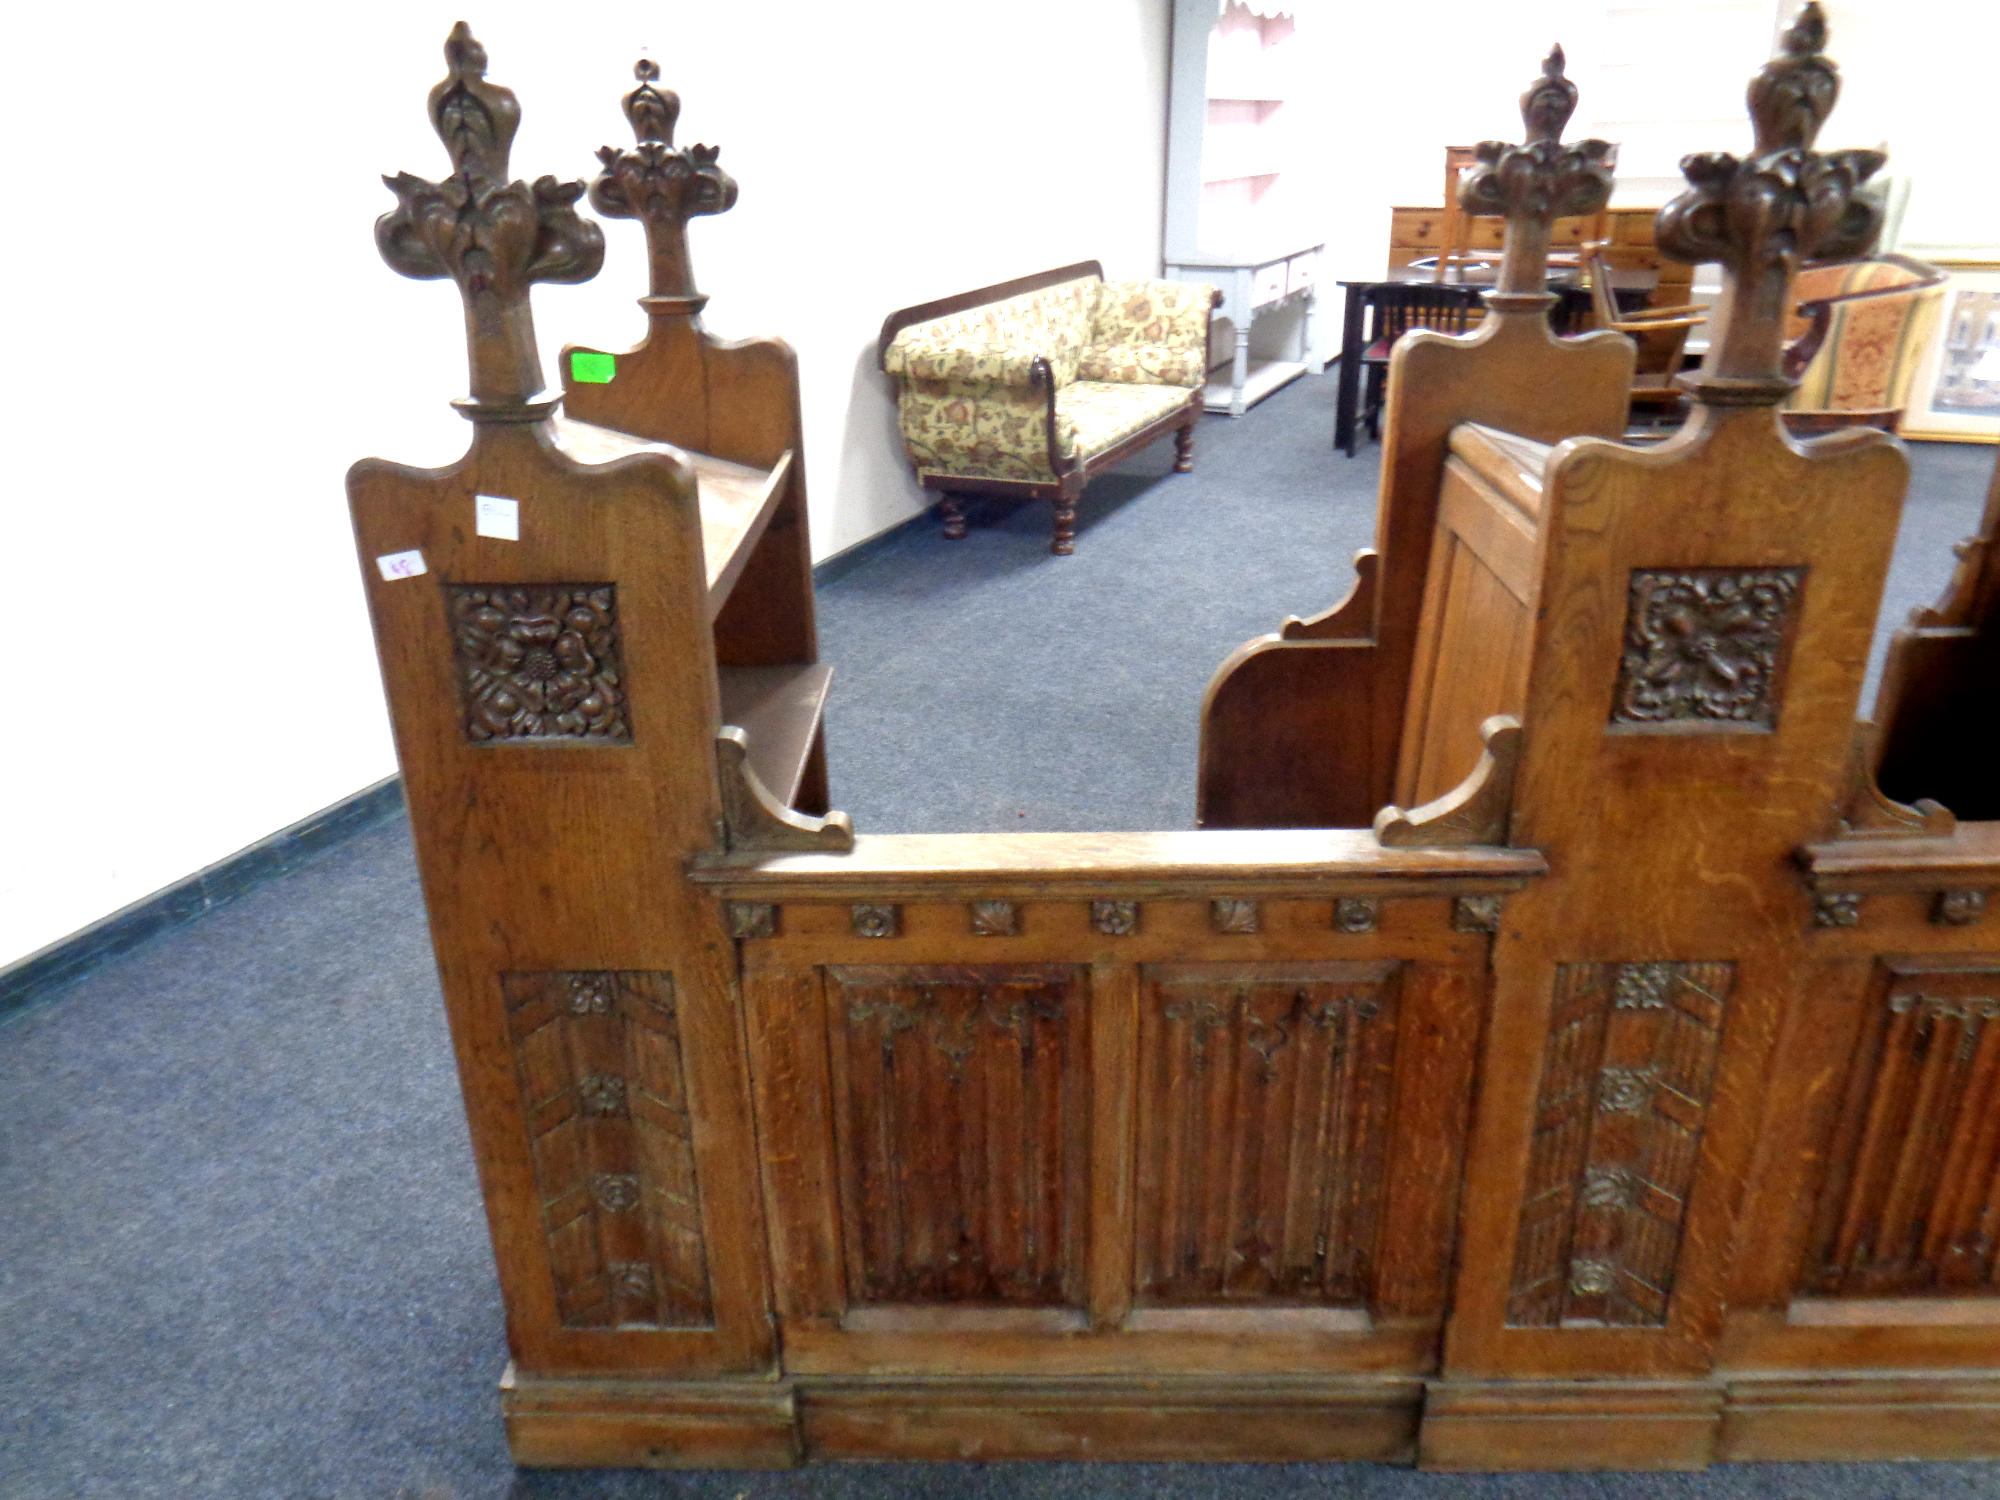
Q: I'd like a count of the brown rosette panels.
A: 2